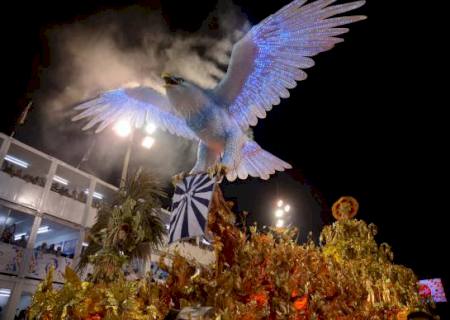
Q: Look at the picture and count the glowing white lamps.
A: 7